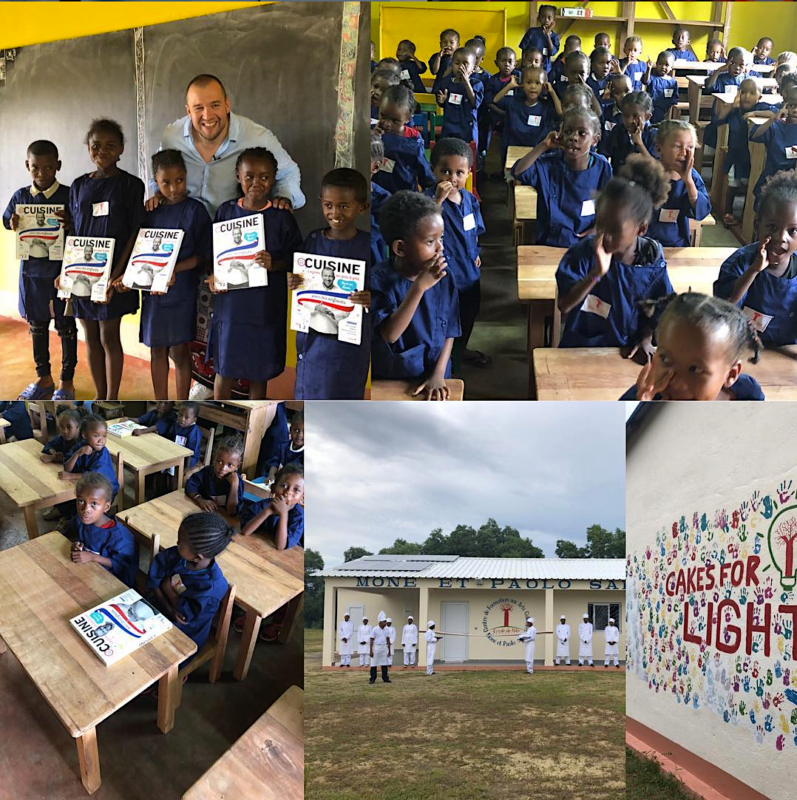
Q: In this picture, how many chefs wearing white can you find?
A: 10